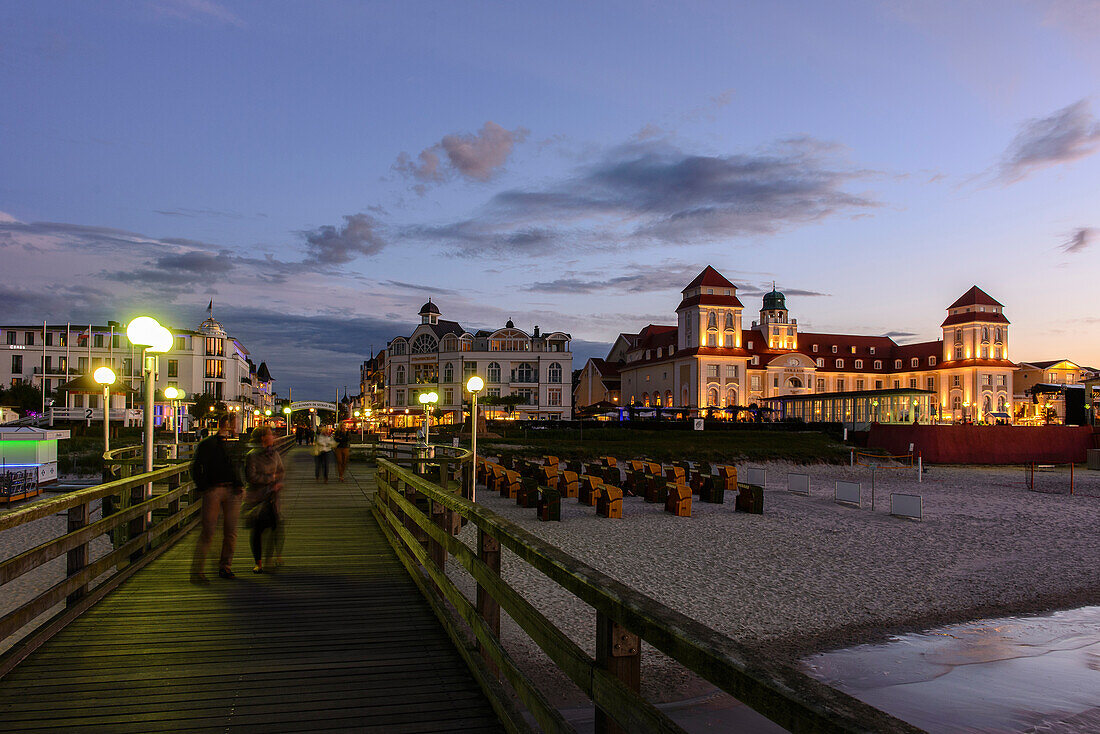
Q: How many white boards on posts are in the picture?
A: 4